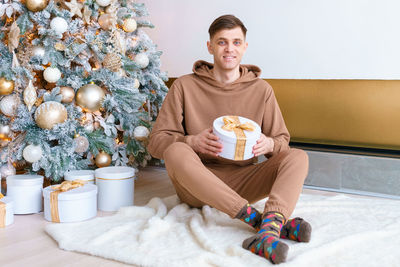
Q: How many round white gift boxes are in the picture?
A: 6